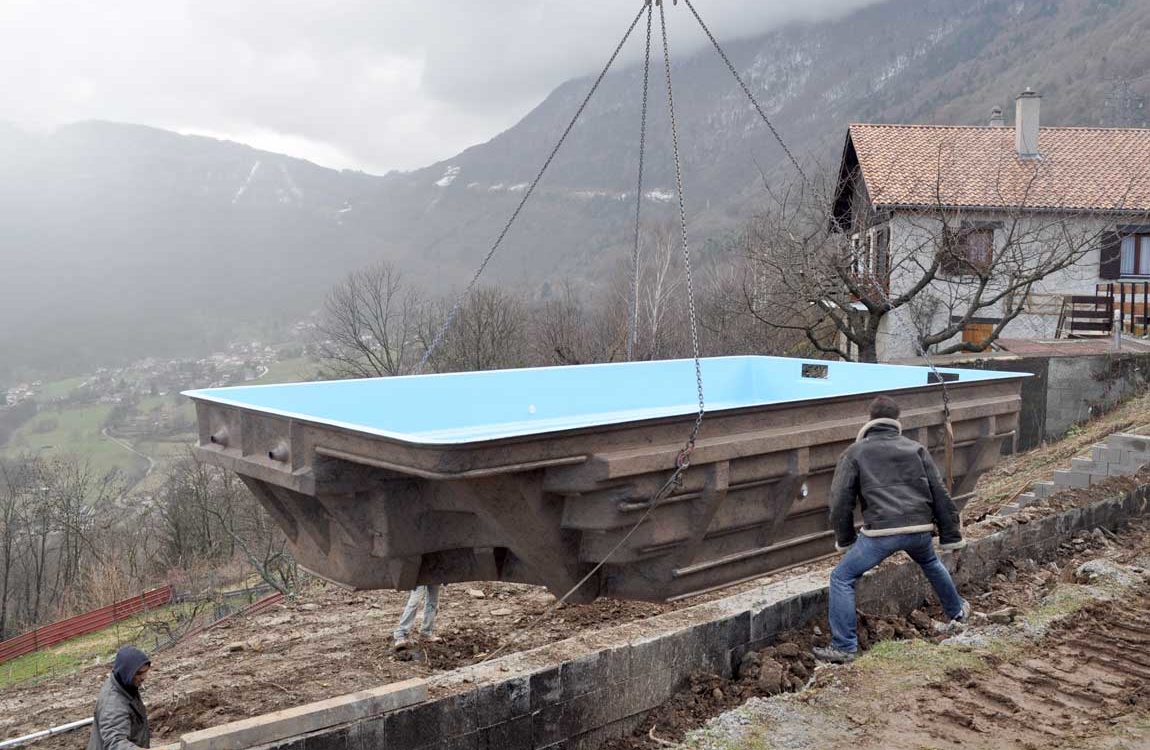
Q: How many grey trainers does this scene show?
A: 2